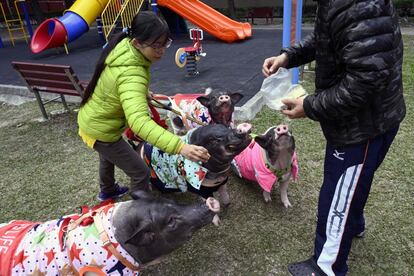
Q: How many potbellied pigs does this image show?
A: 4